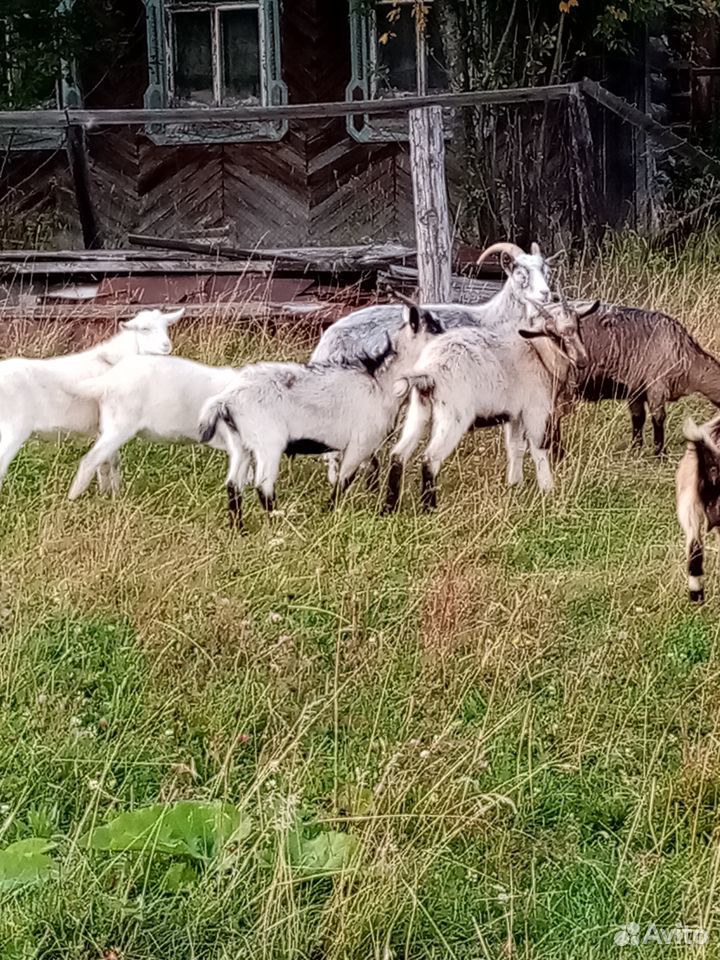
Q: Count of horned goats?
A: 3